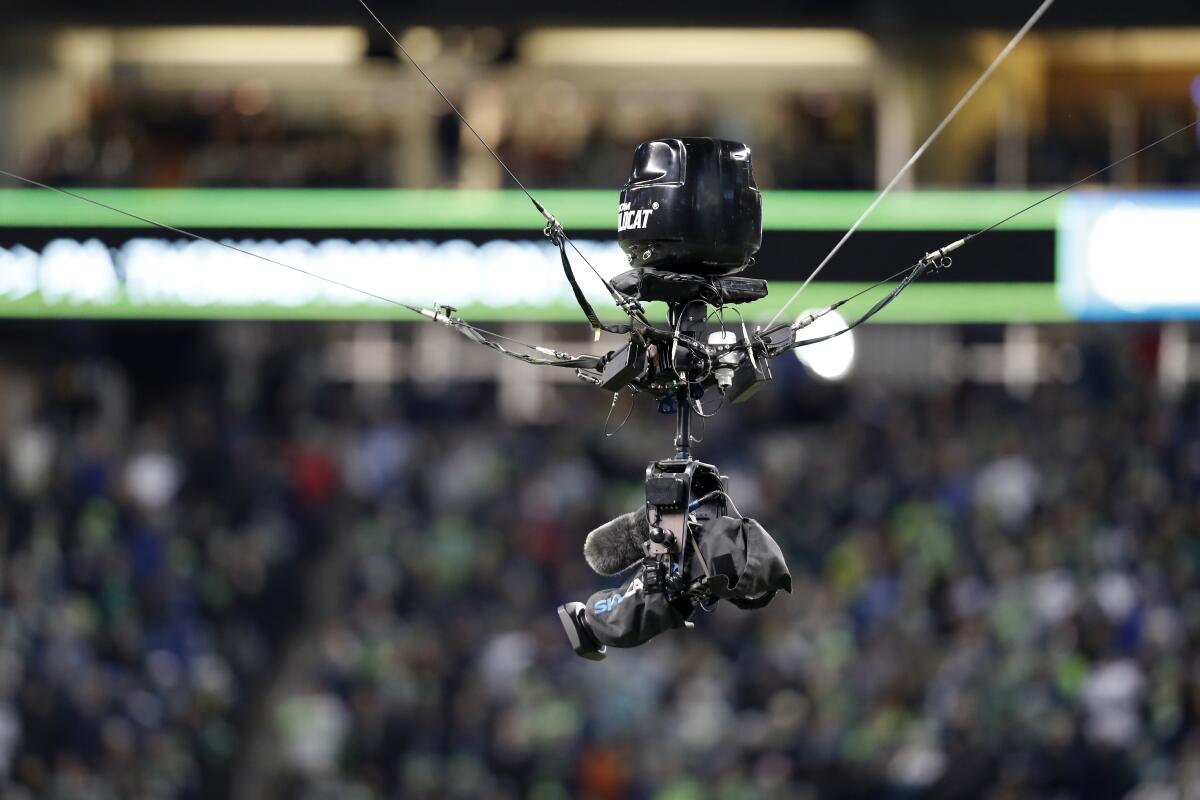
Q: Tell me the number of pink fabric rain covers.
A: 0